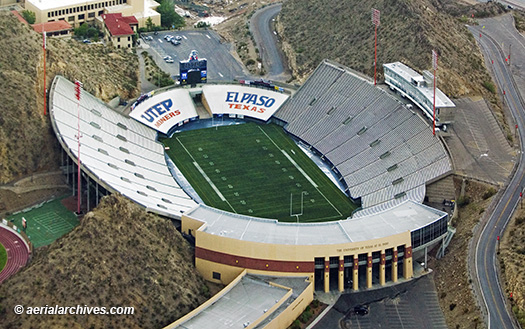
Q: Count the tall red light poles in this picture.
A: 4